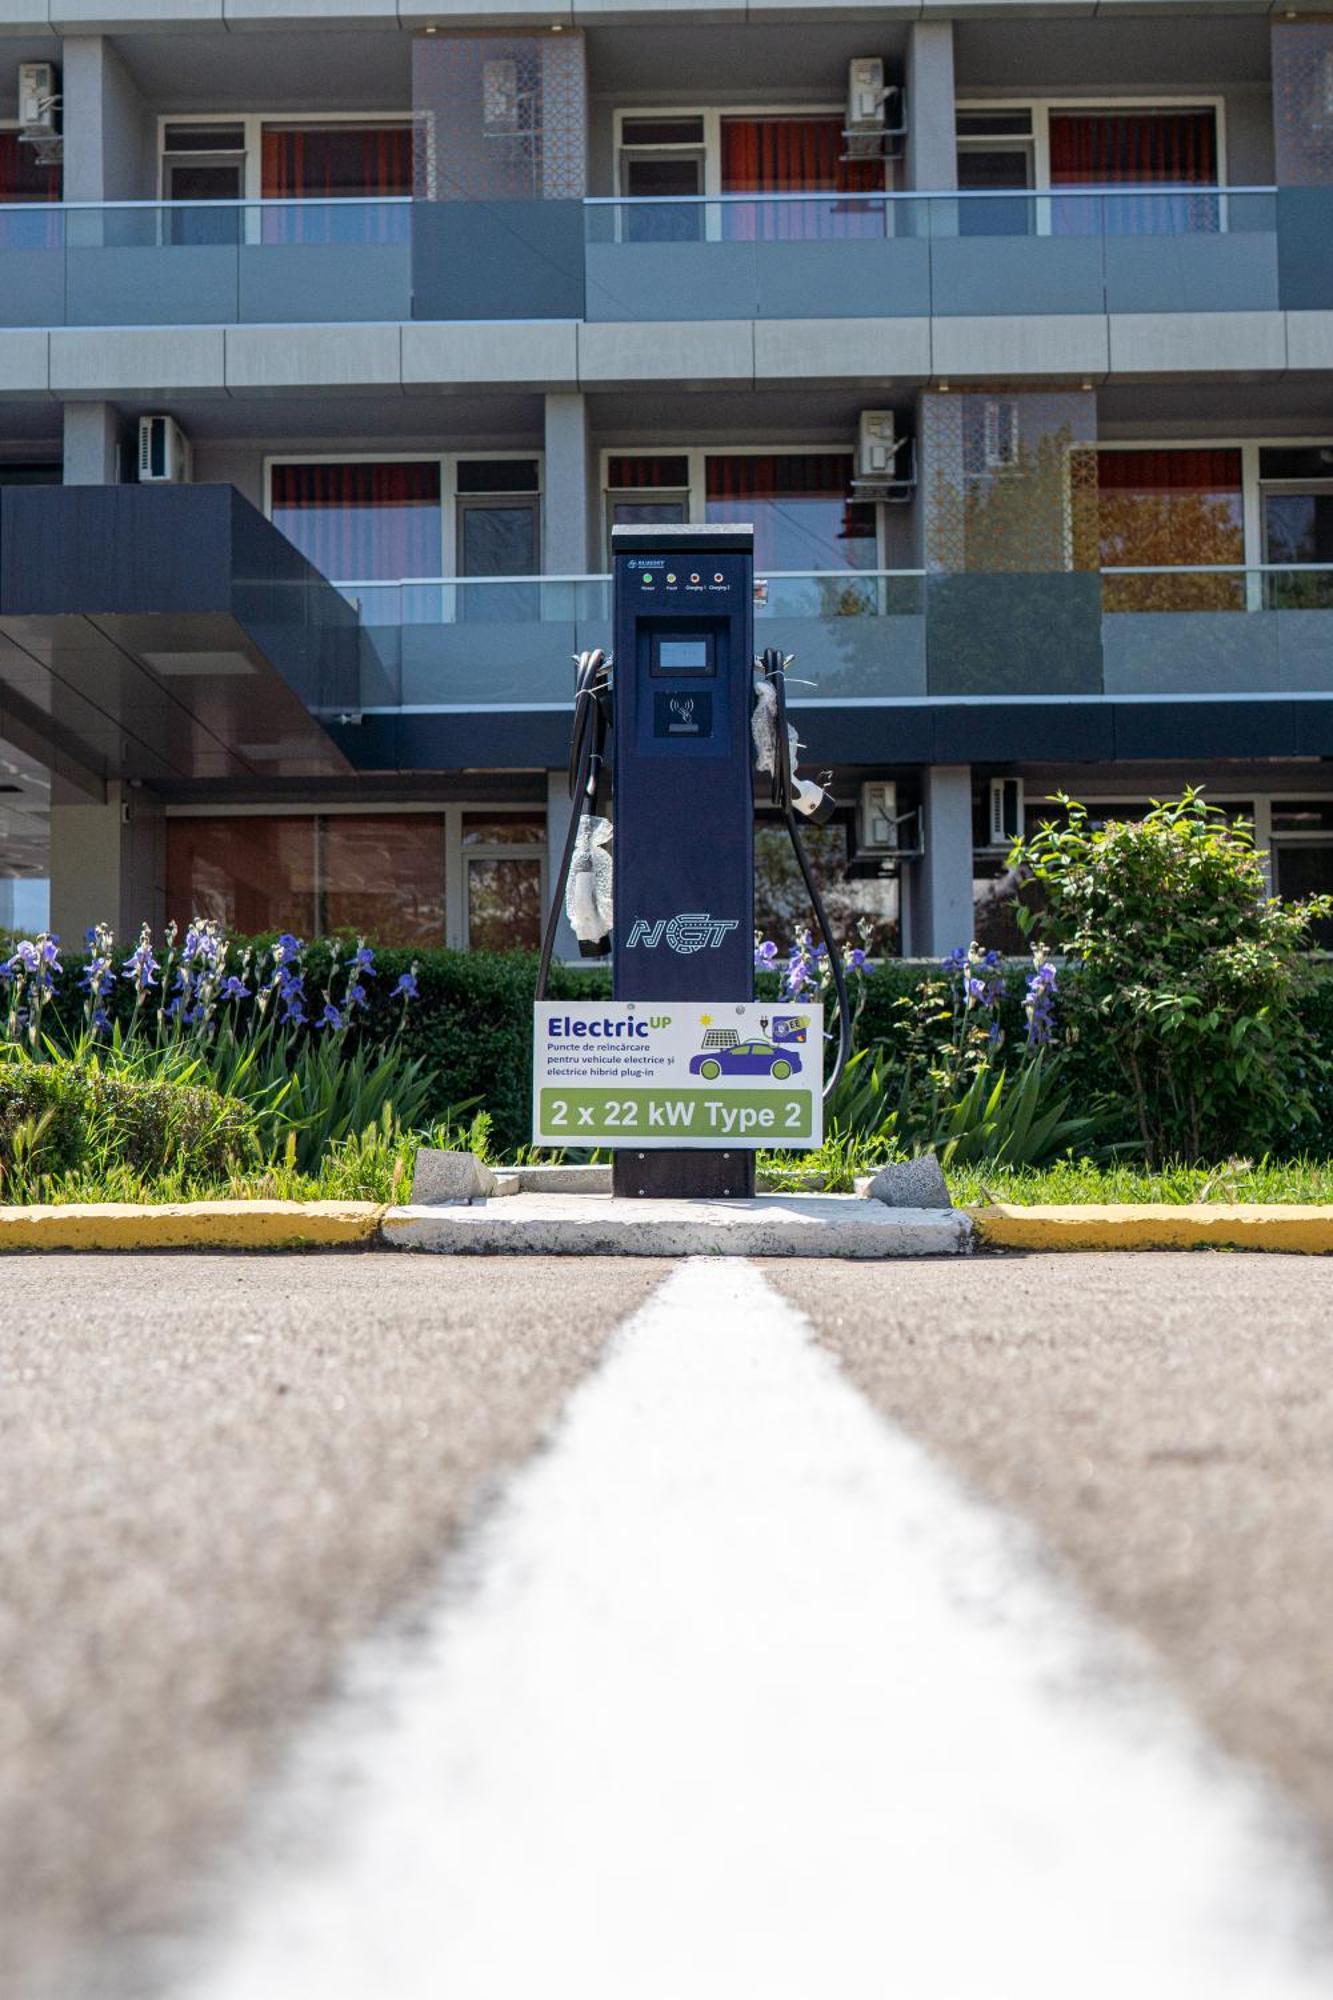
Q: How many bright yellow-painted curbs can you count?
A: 2